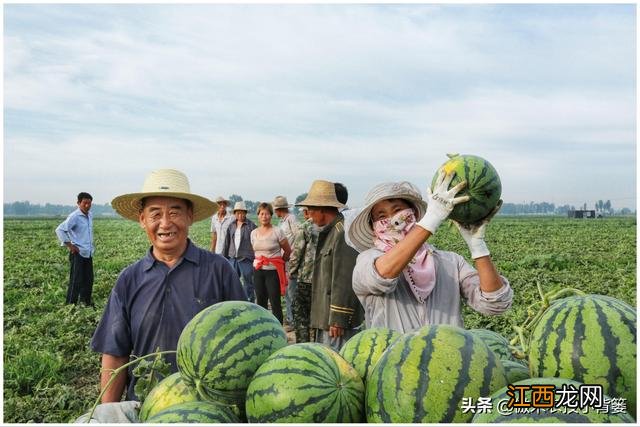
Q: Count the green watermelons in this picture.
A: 11